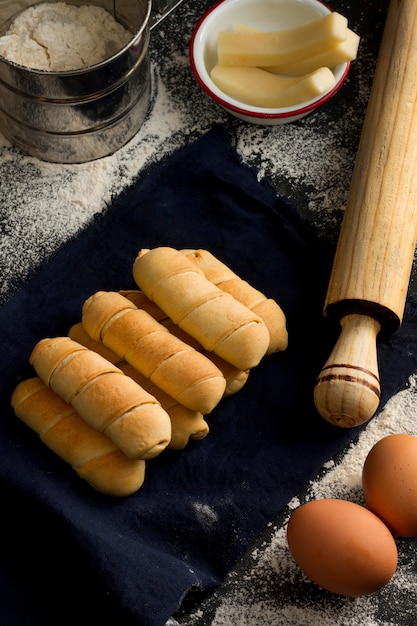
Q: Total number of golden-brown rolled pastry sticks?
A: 7